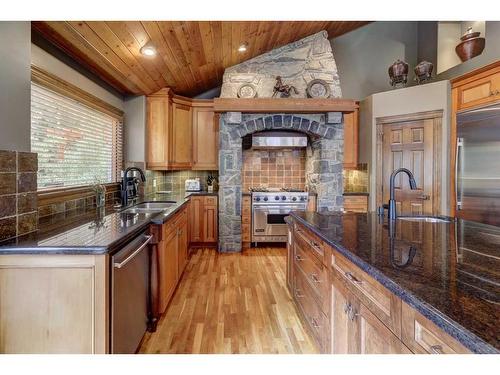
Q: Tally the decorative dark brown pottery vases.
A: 3